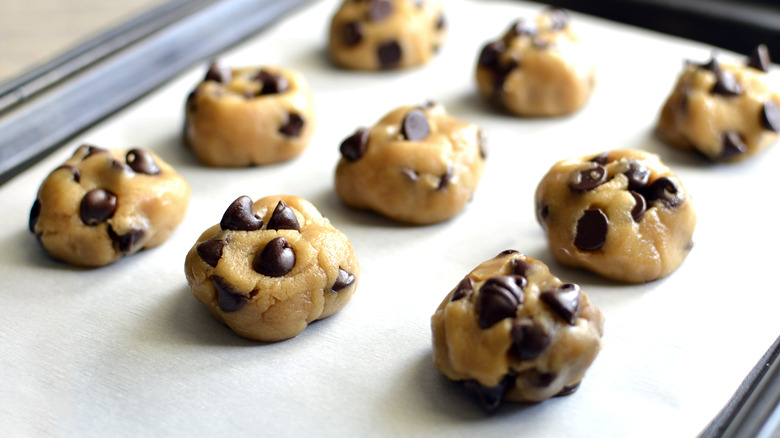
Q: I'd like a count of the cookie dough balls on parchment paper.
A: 9